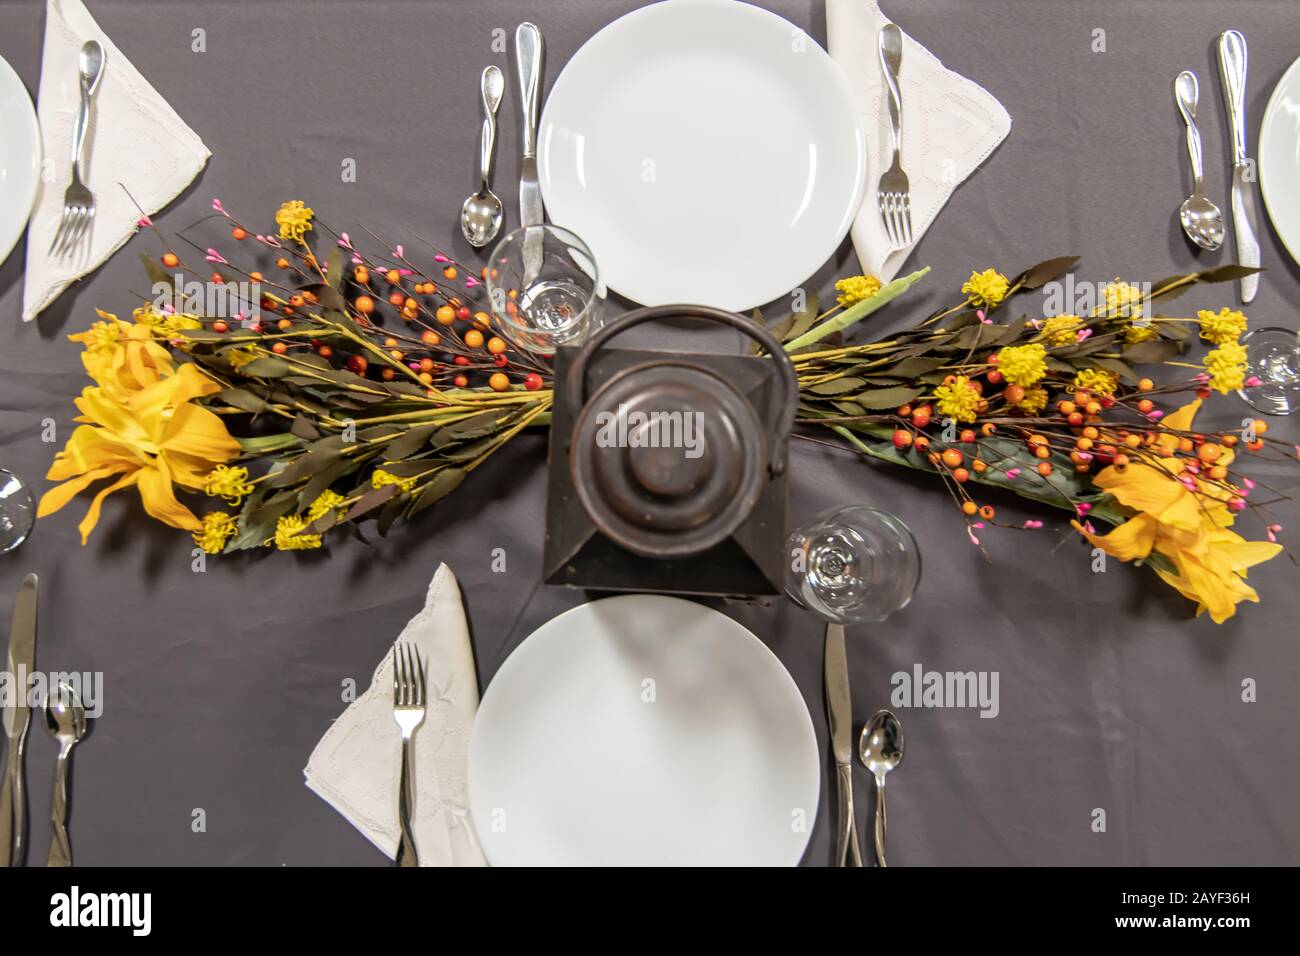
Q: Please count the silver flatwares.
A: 11